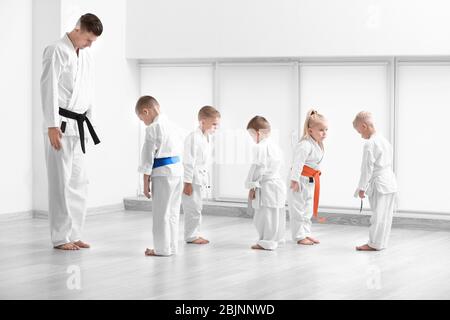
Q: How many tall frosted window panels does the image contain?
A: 4